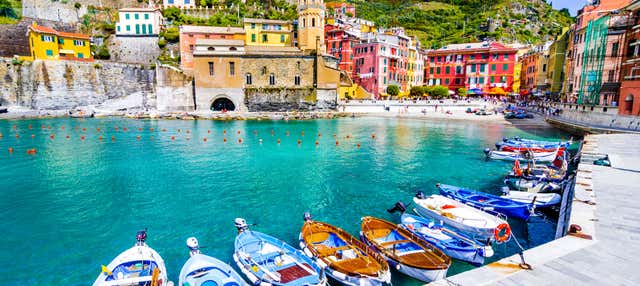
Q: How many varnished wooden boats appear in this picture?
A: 2